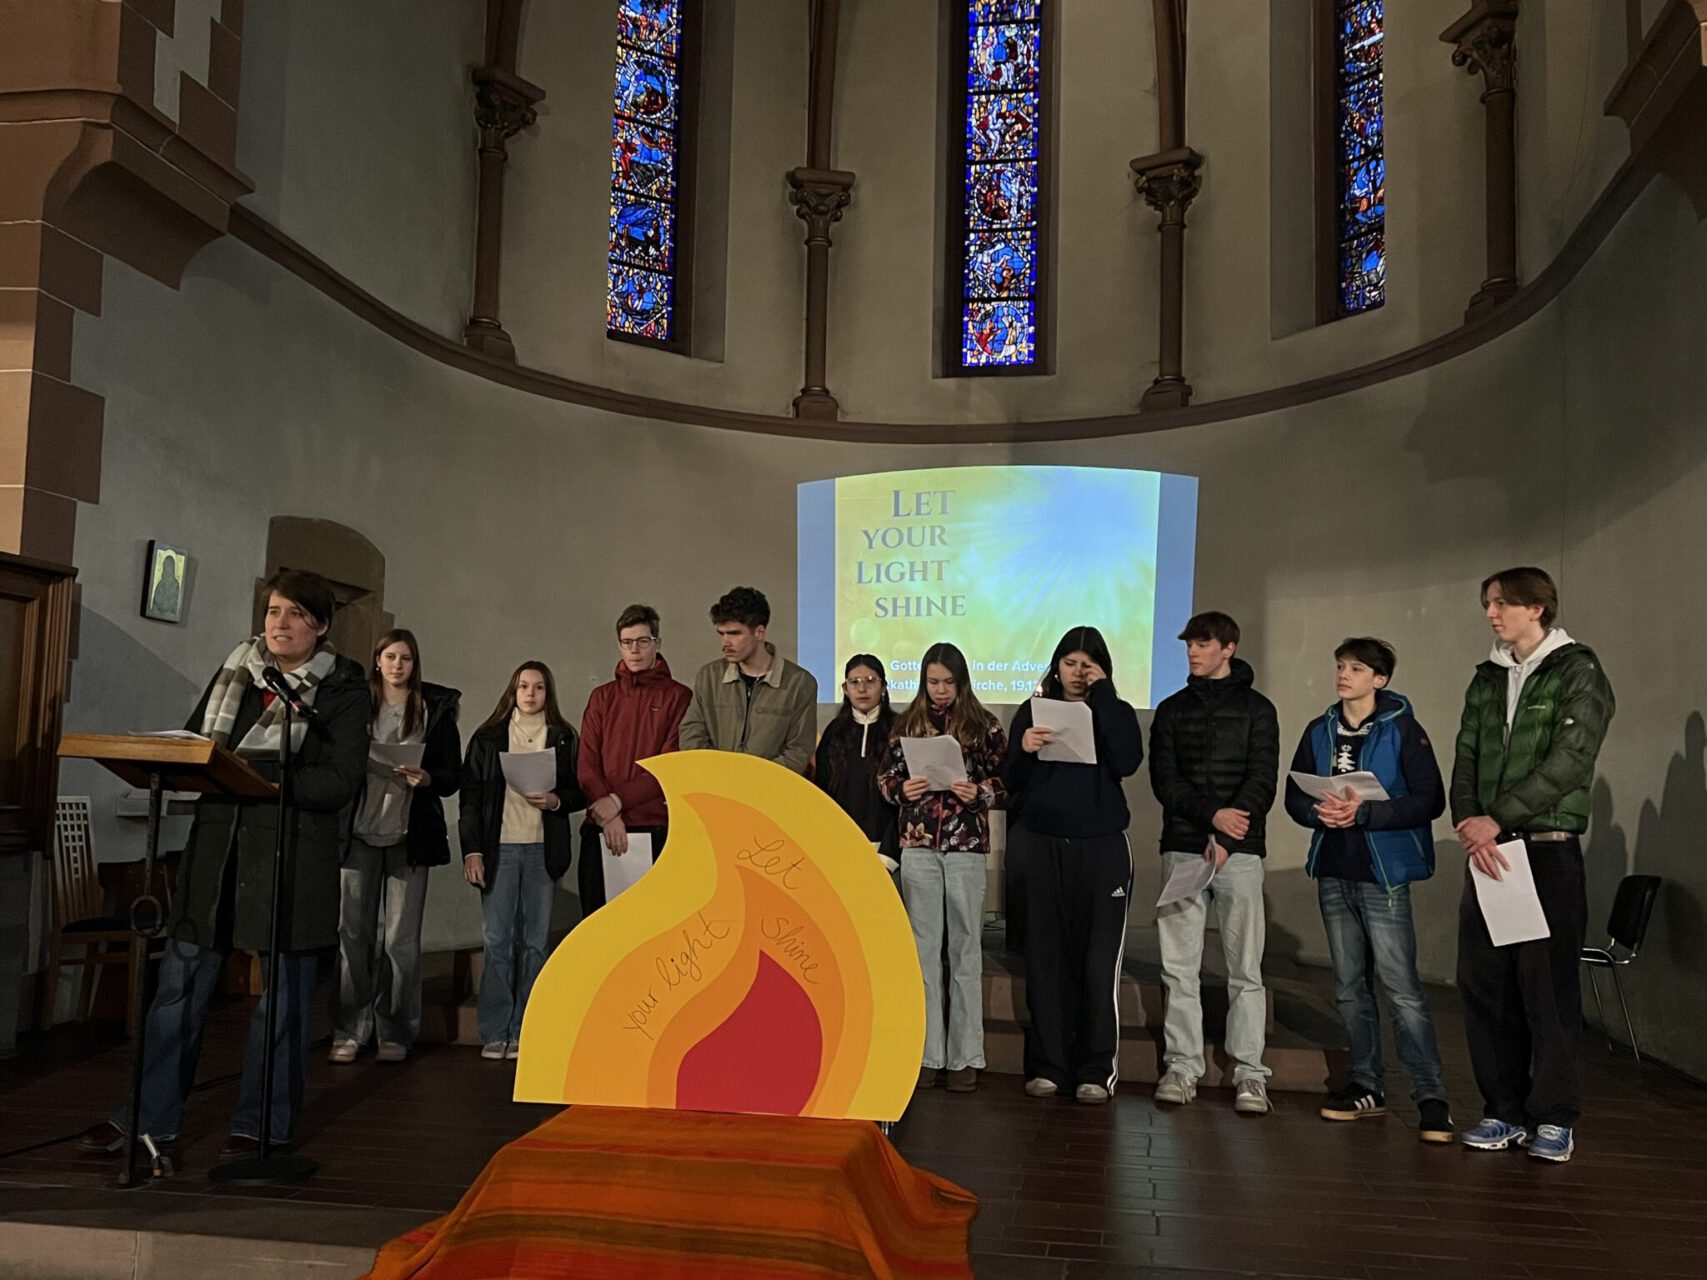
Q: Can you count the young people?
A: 10